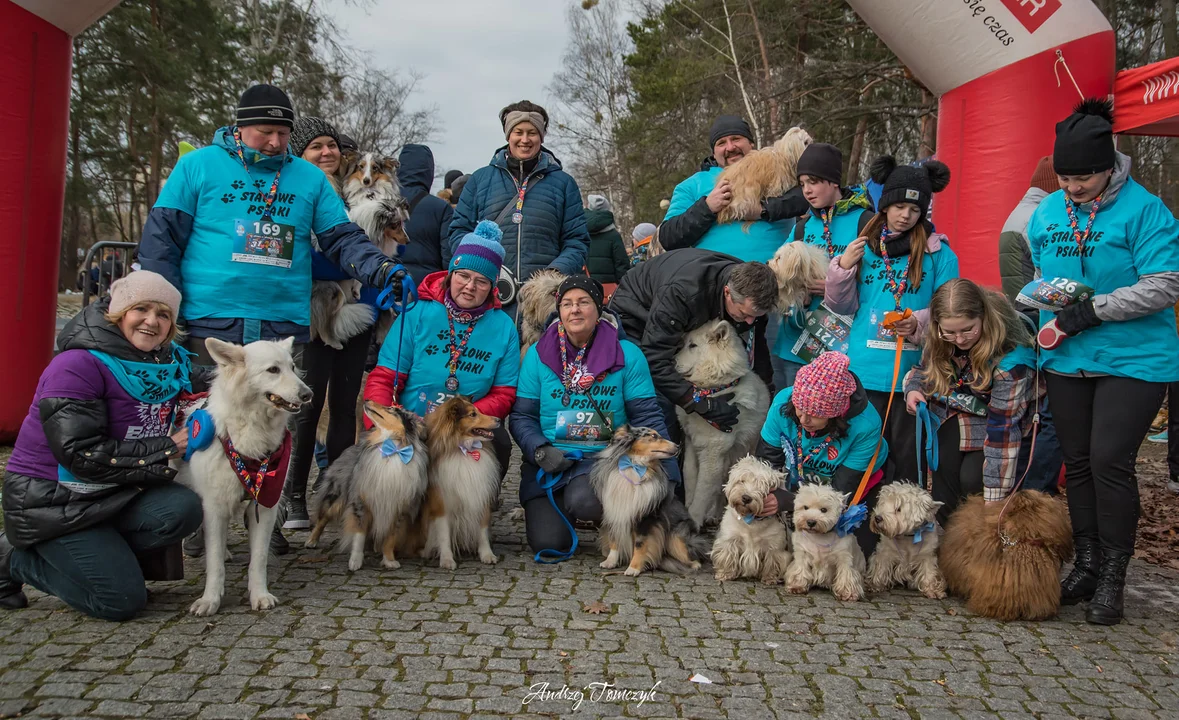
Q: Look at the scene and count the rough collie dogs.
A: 5